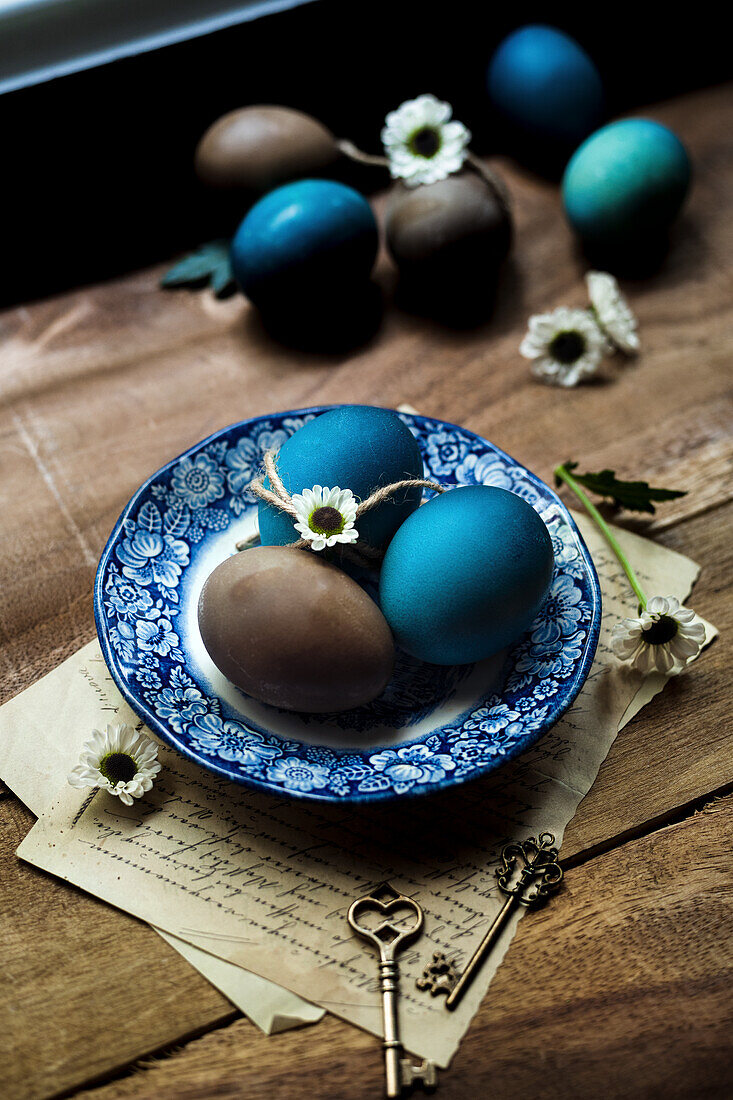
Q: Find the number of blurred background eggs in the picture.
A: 5